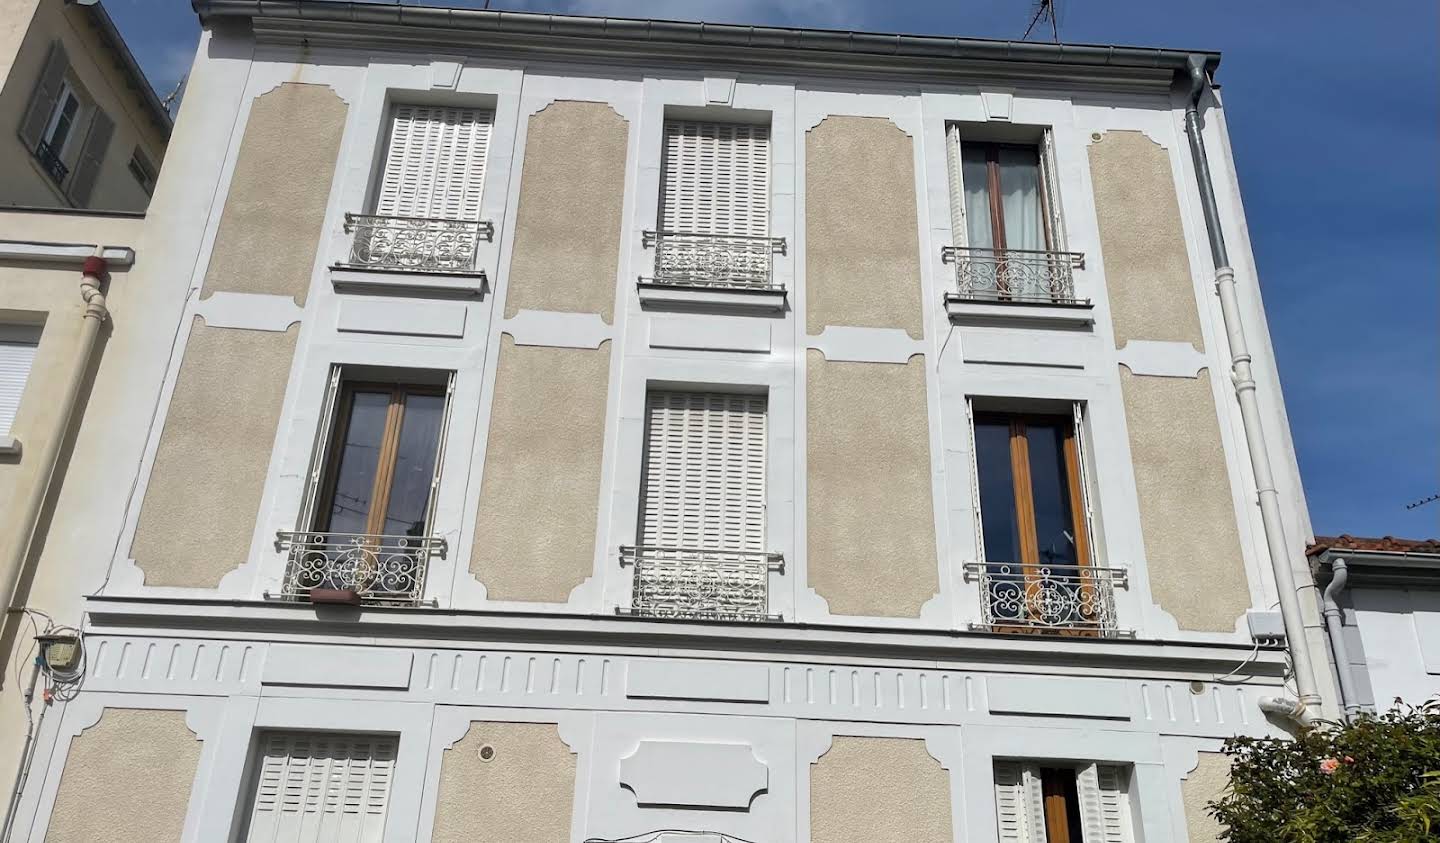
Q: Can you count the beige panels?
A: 12